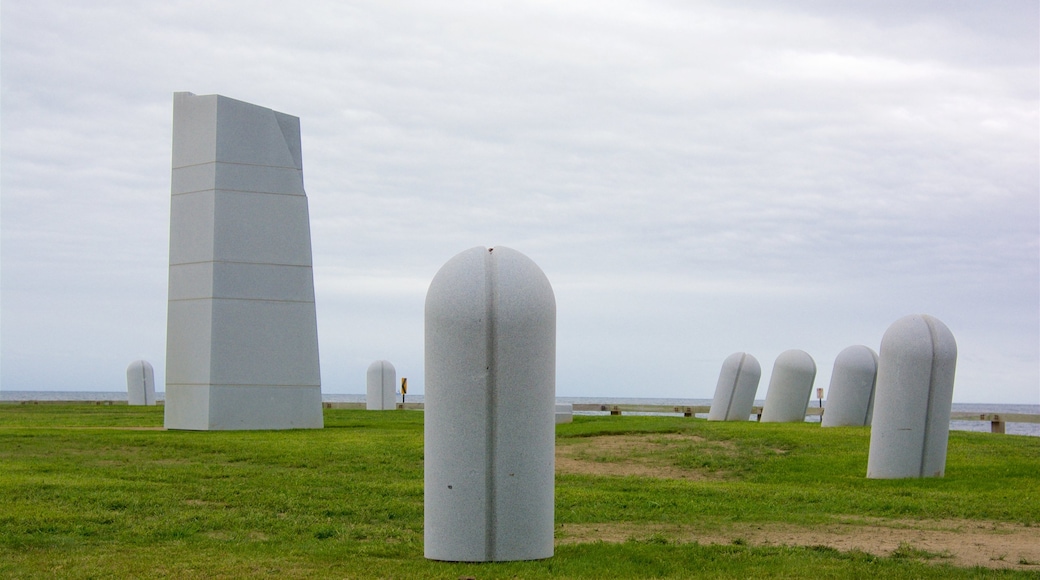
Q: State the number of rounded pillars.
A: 7